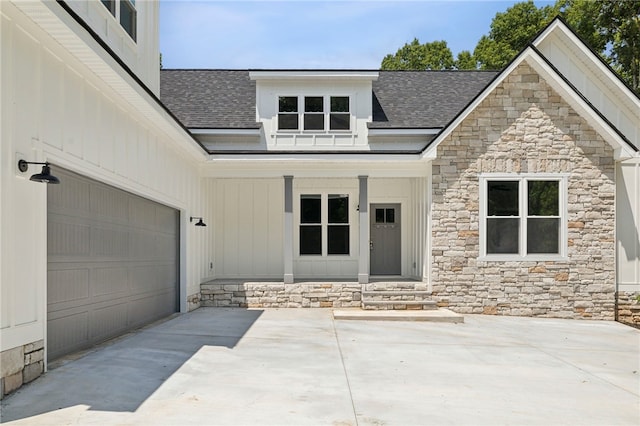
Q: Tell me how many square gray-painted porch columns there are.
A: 2